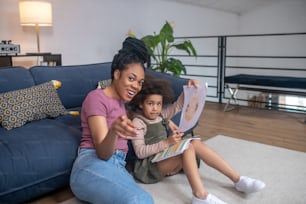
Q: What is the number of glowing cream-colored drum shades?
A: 1